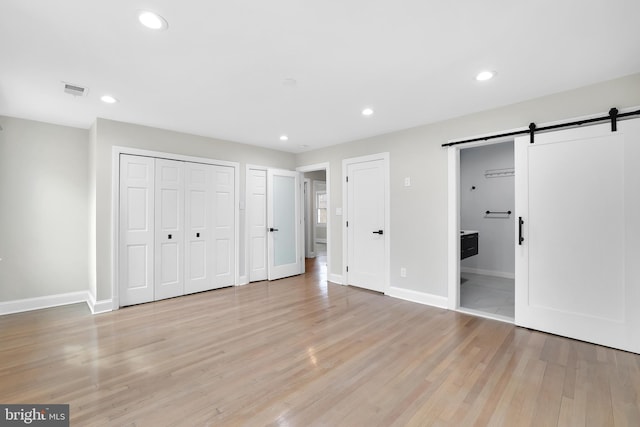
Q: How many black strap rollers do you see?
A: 2